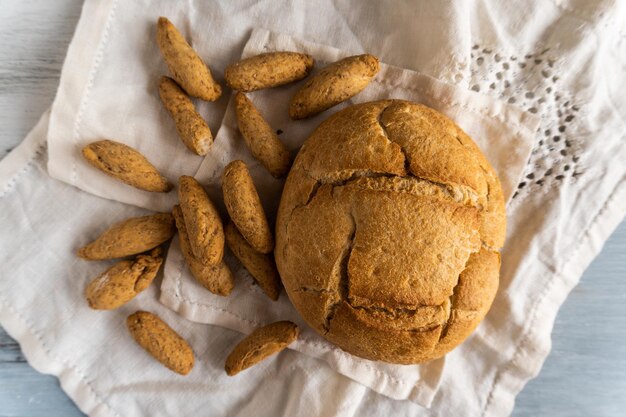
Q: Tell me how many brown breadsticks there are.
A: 14